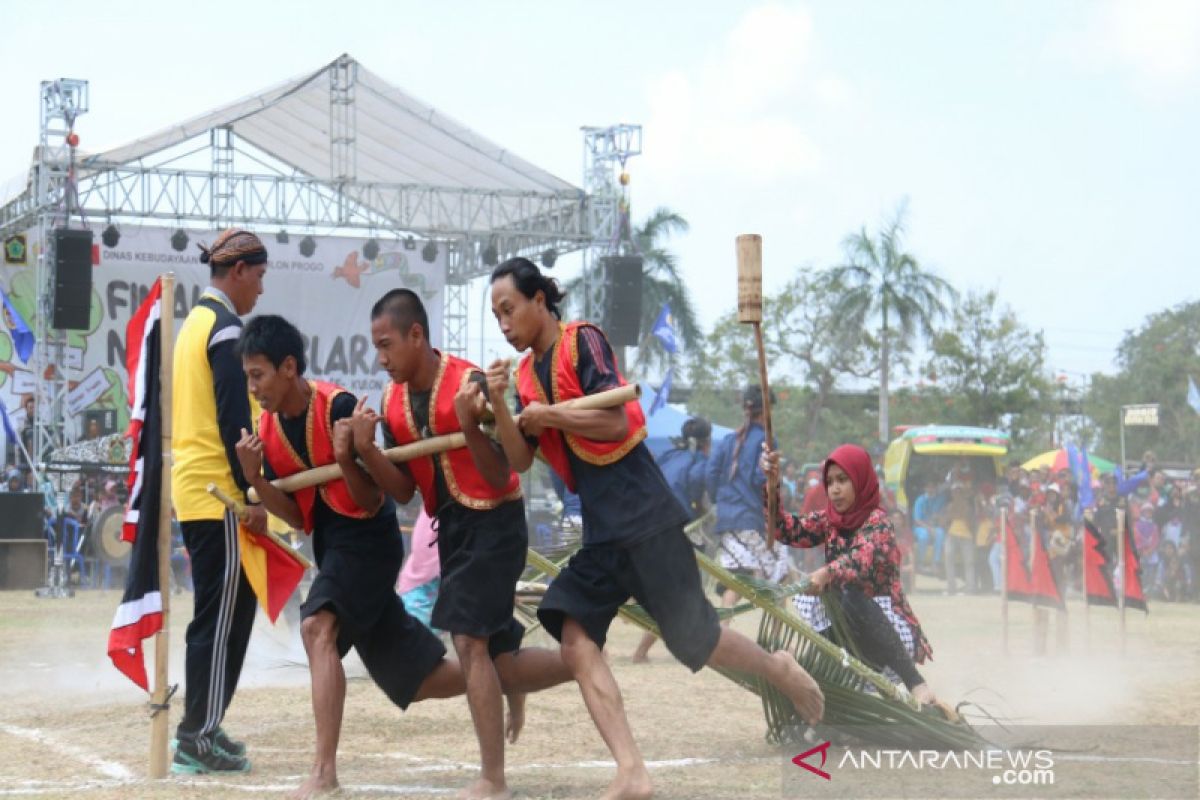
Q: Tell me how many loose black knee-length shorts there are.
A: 3